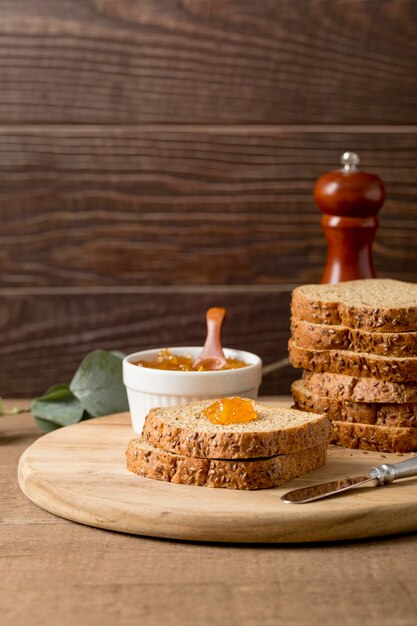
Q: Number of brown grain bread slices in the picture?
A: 8